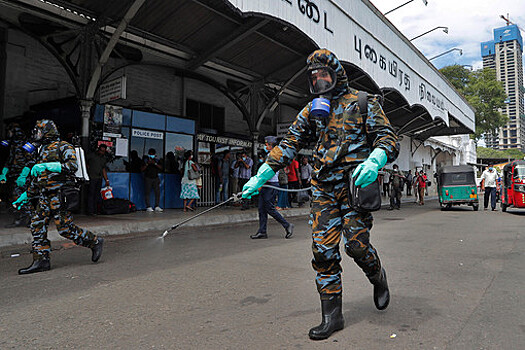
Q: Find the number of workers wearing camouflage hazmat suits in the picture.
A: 3